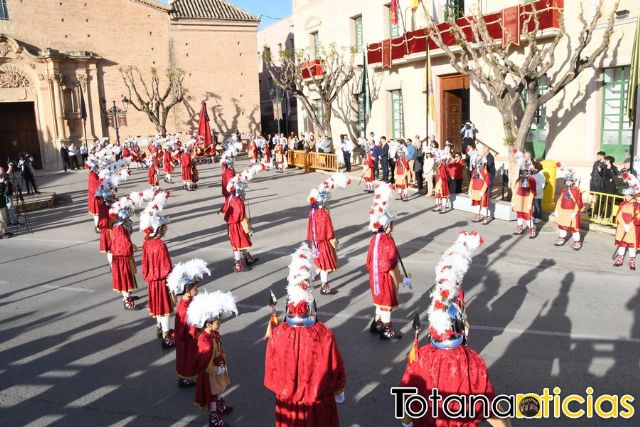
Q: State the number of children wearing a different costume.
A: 2